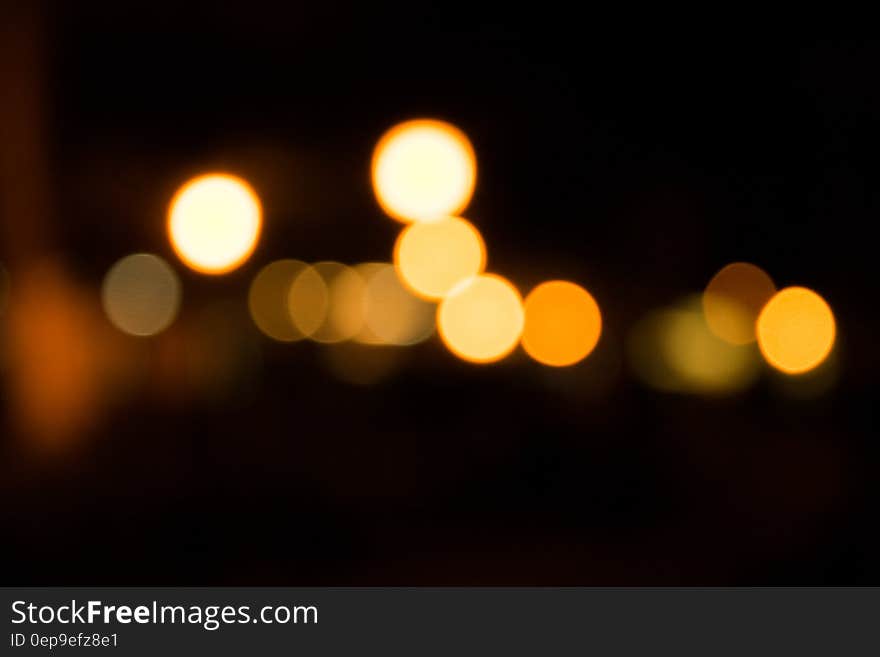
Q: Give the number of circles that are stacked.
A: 3